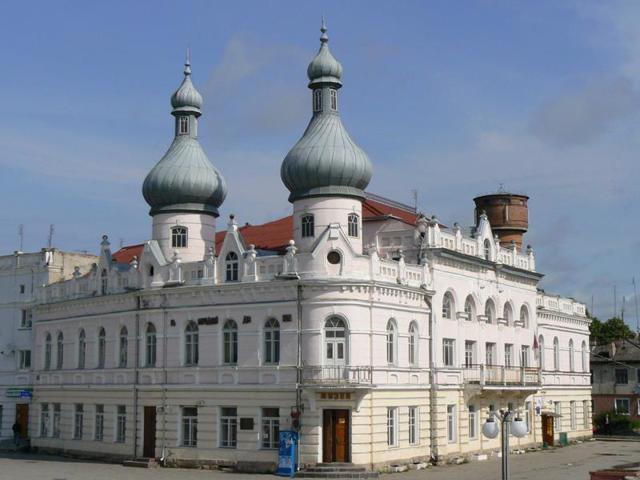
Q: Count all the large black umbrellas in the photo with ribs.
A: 0